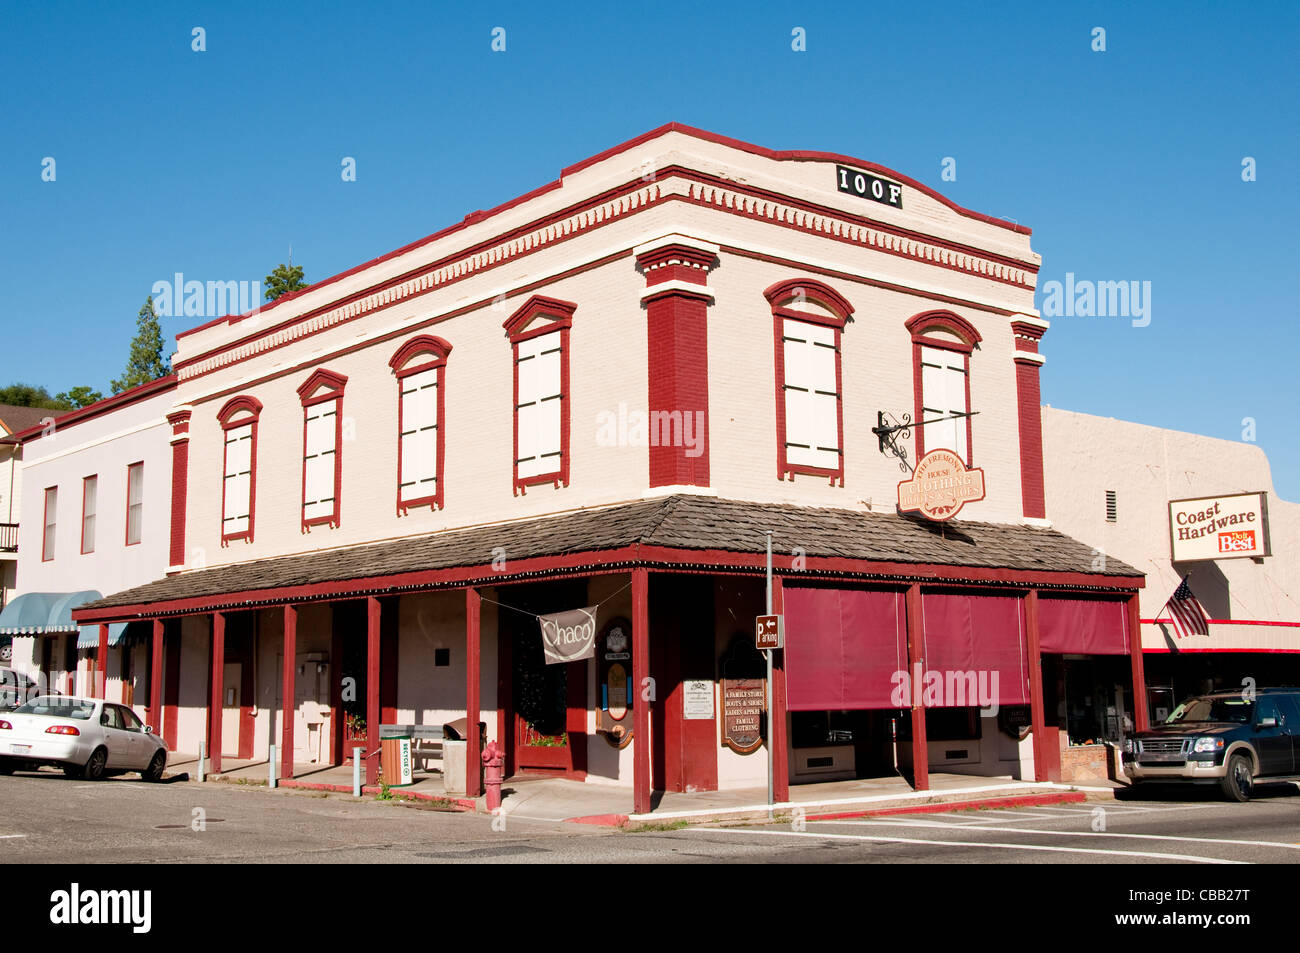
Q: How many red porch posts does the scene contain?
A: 11